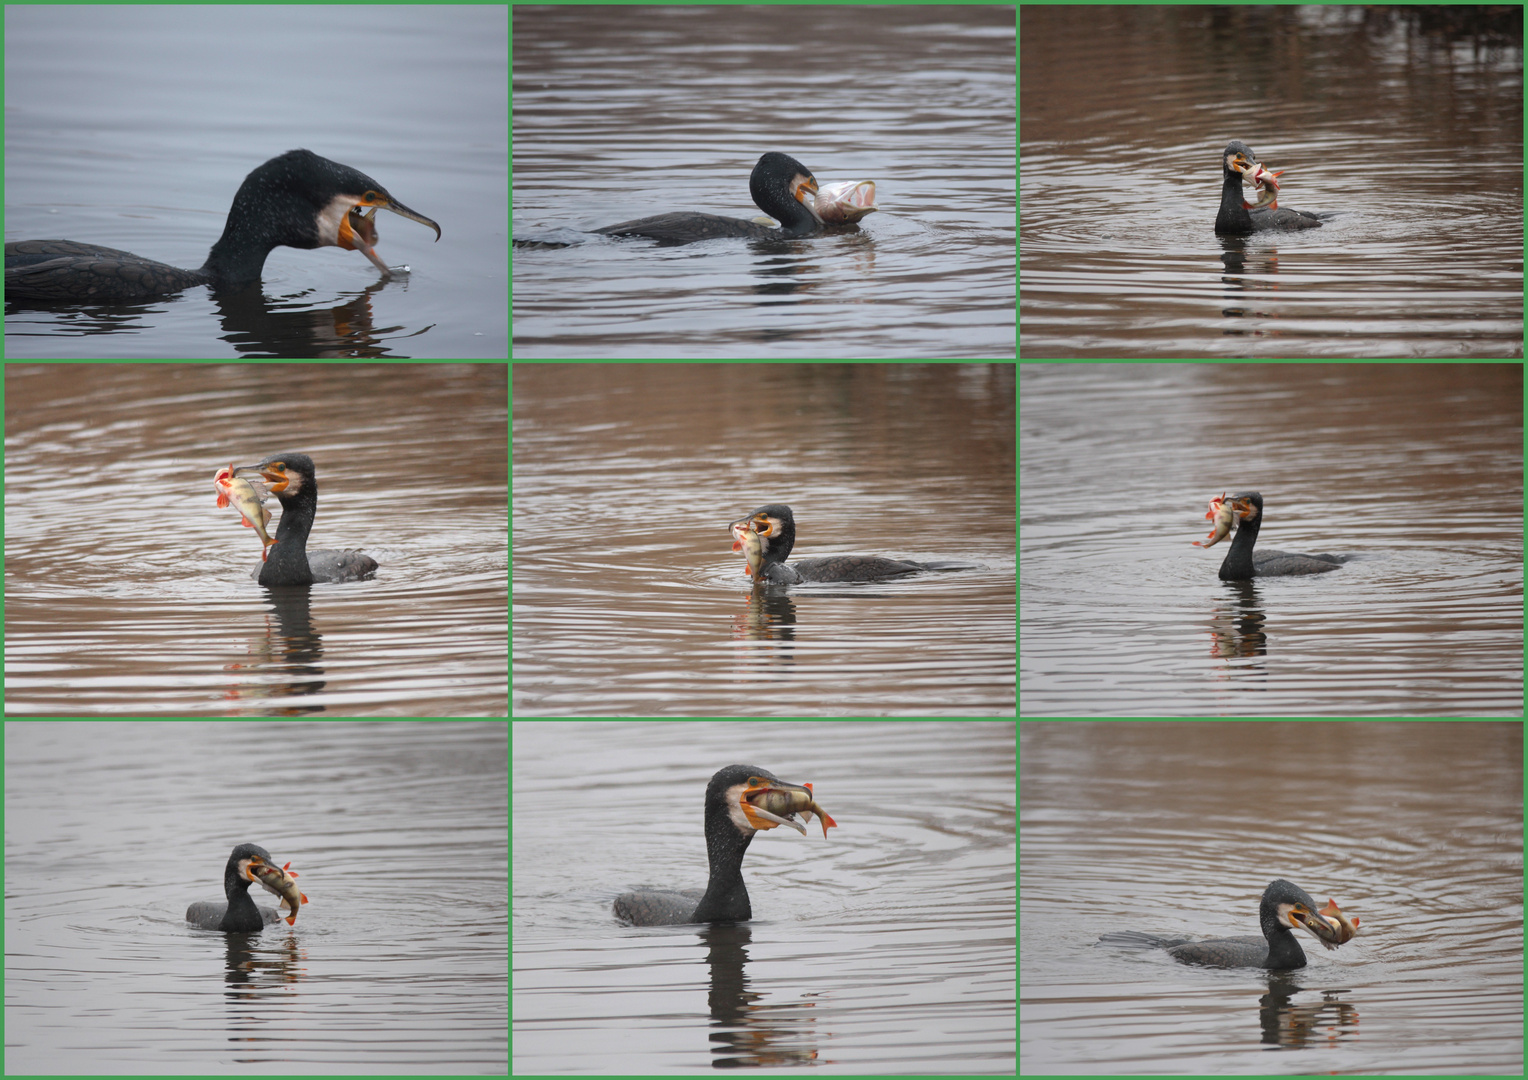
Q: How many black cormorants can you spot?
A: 9